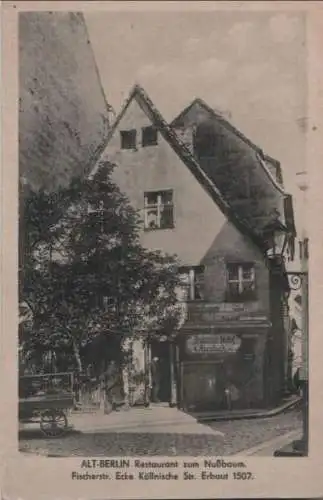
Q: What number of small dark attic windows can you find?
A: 2